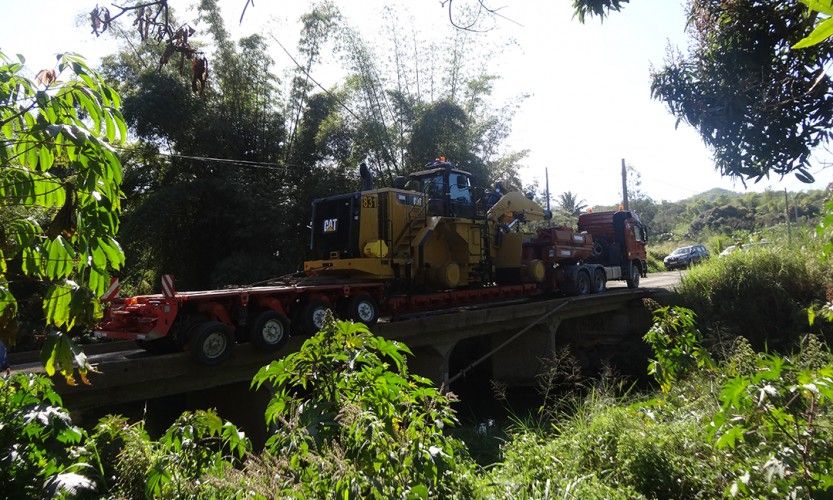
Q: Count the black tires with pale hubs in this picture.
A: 4